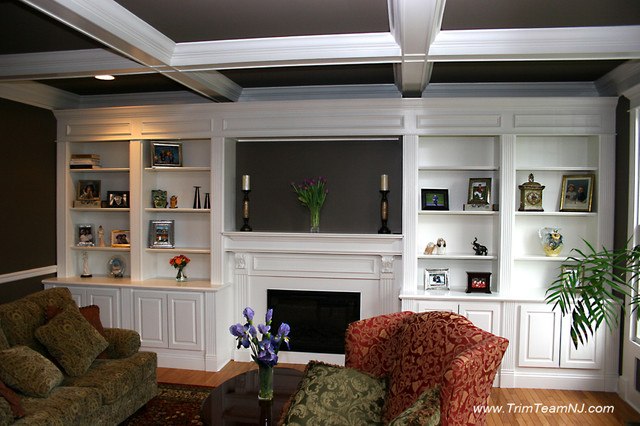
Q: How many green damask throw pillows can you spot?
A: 2